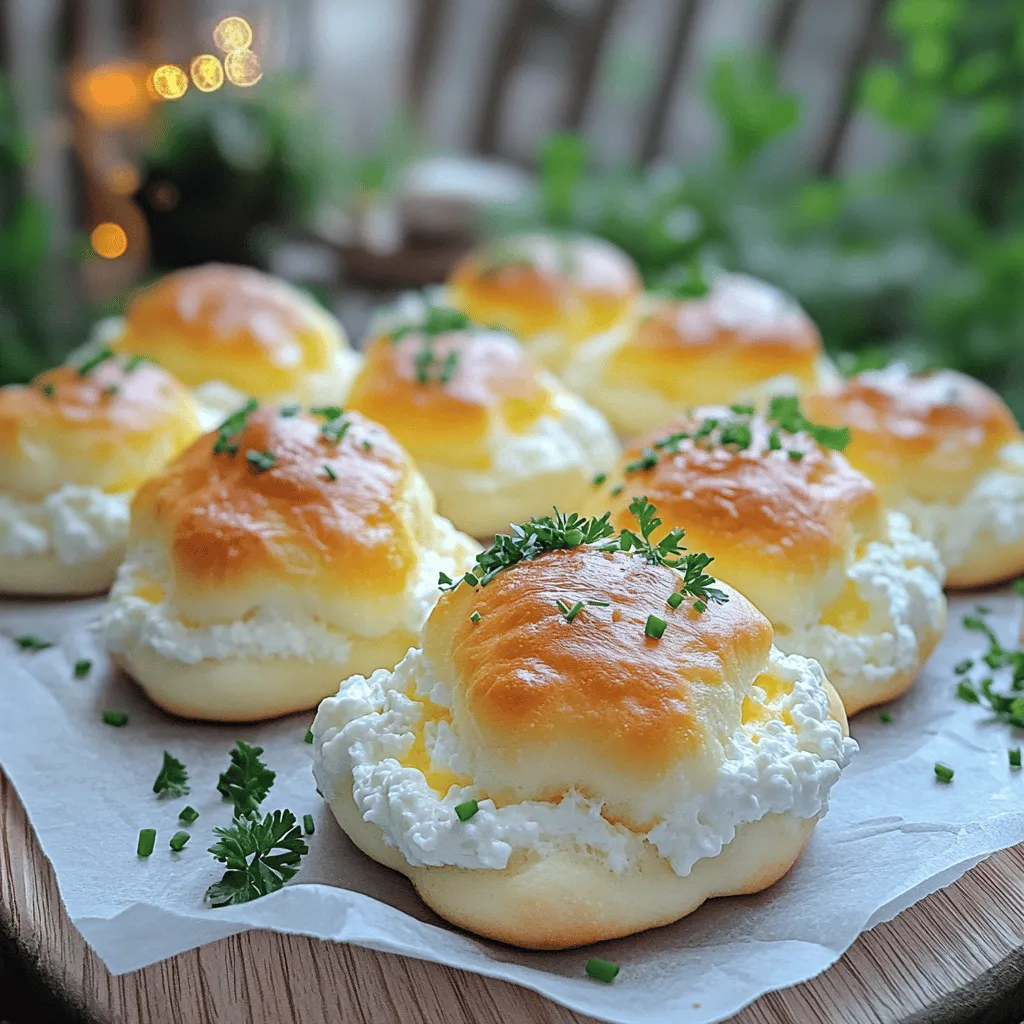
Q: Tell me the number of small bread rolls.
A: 9